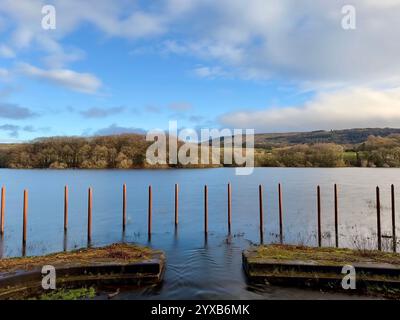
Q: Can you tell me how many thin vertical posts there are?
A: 15